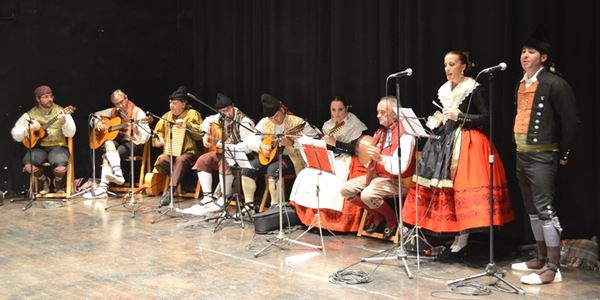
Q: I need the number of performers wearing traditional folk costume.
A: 9